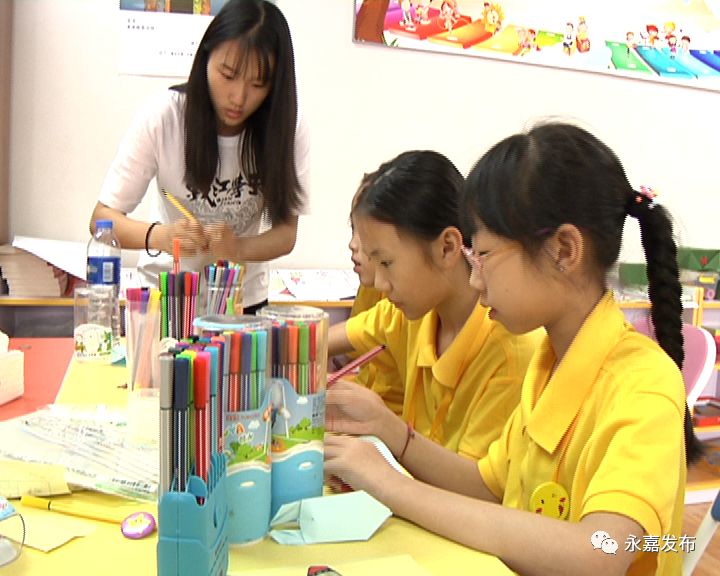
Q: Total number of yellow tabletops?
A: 1